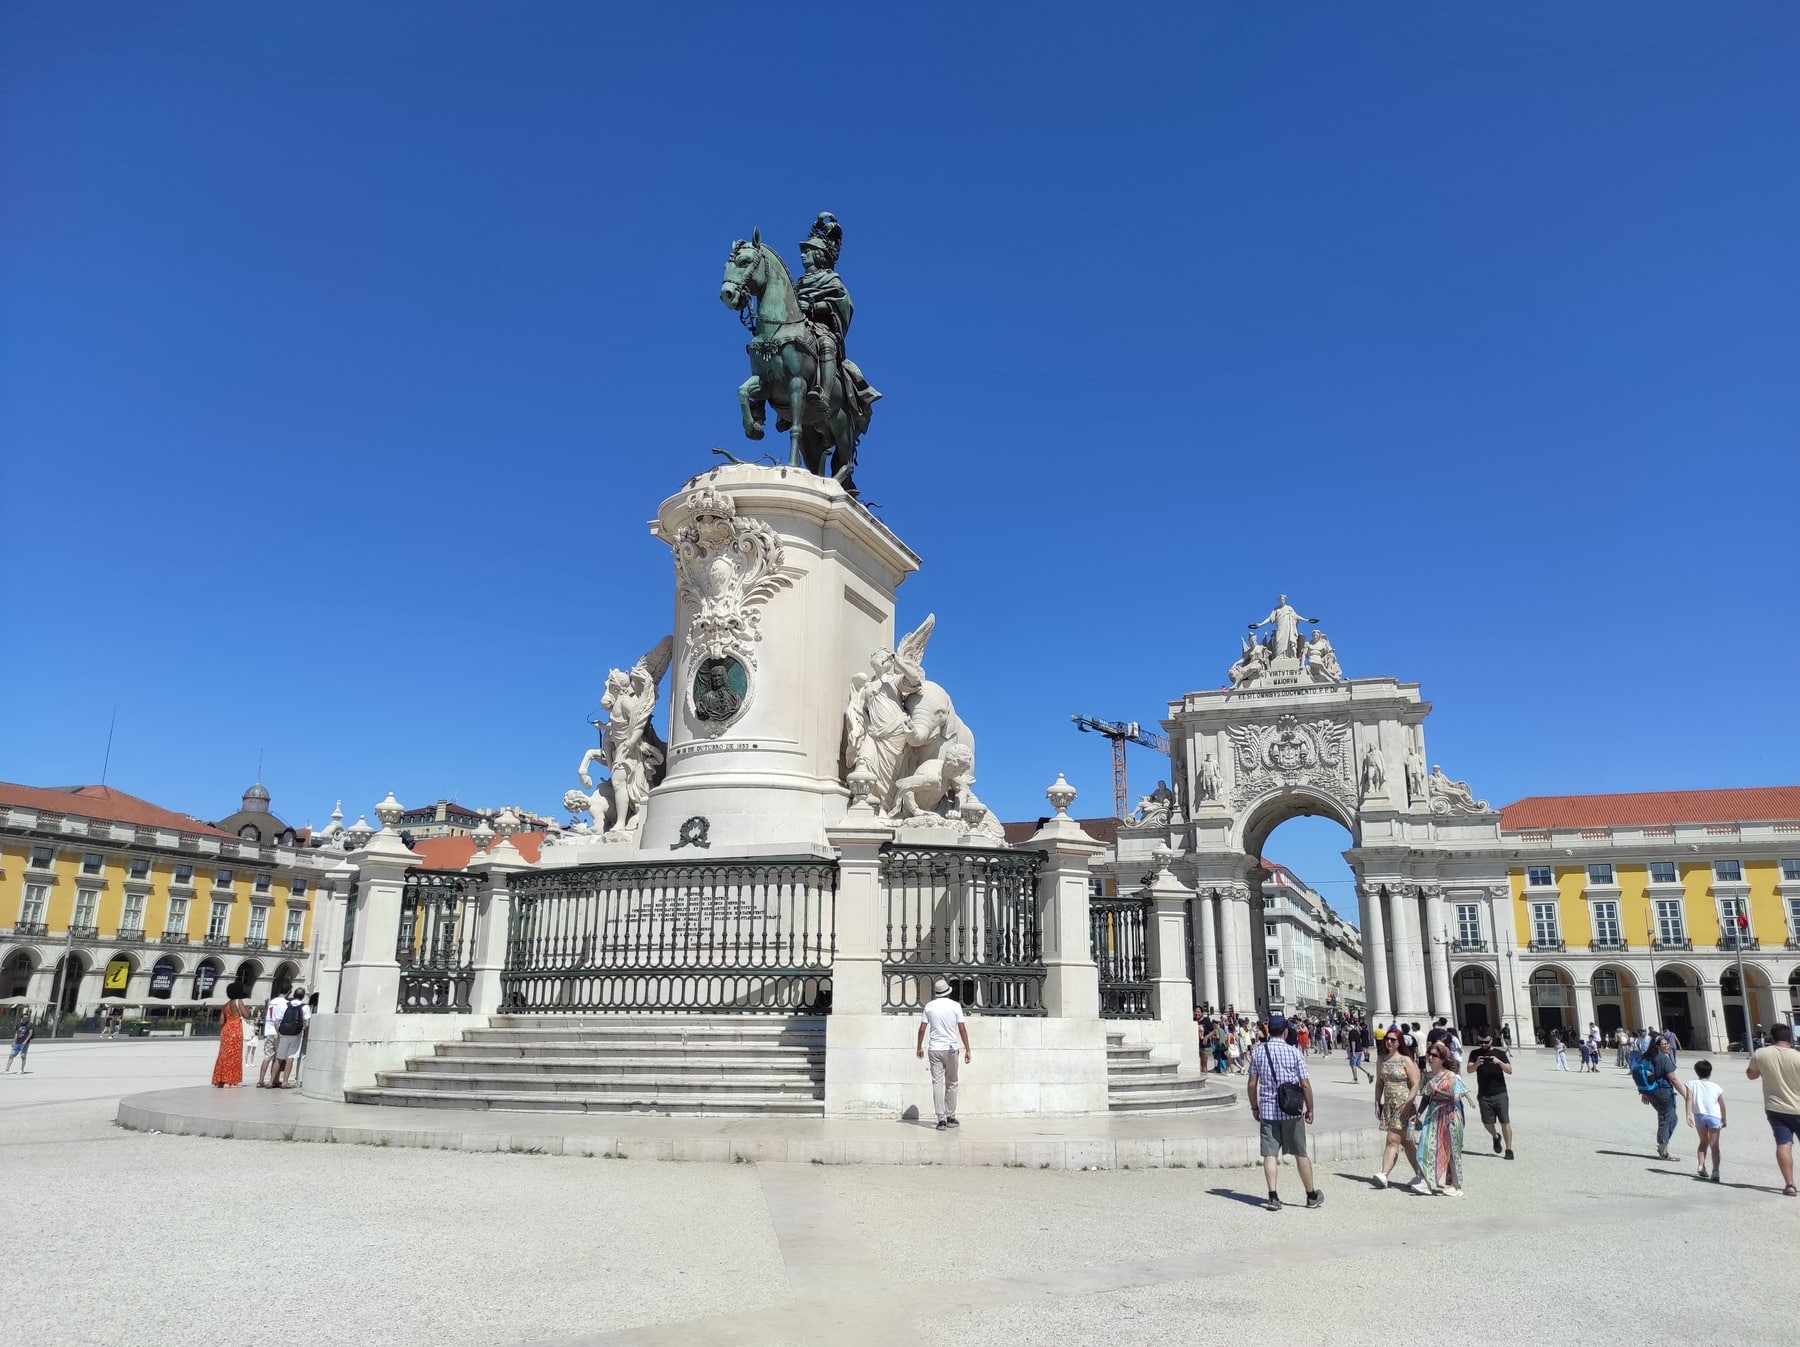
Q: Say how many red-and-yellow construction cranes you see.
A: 1